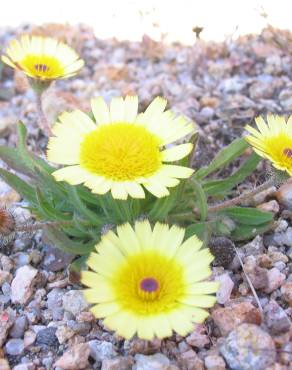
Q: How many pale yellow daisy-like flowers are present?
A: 4